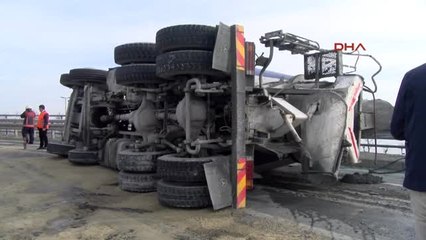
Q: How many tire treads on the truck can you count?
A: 12